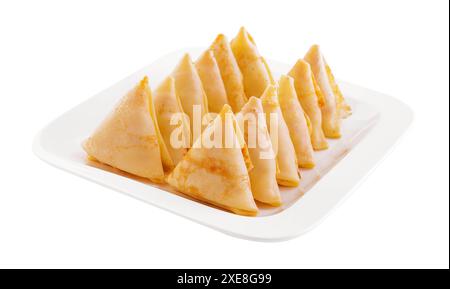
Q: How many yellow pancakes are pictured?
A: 12